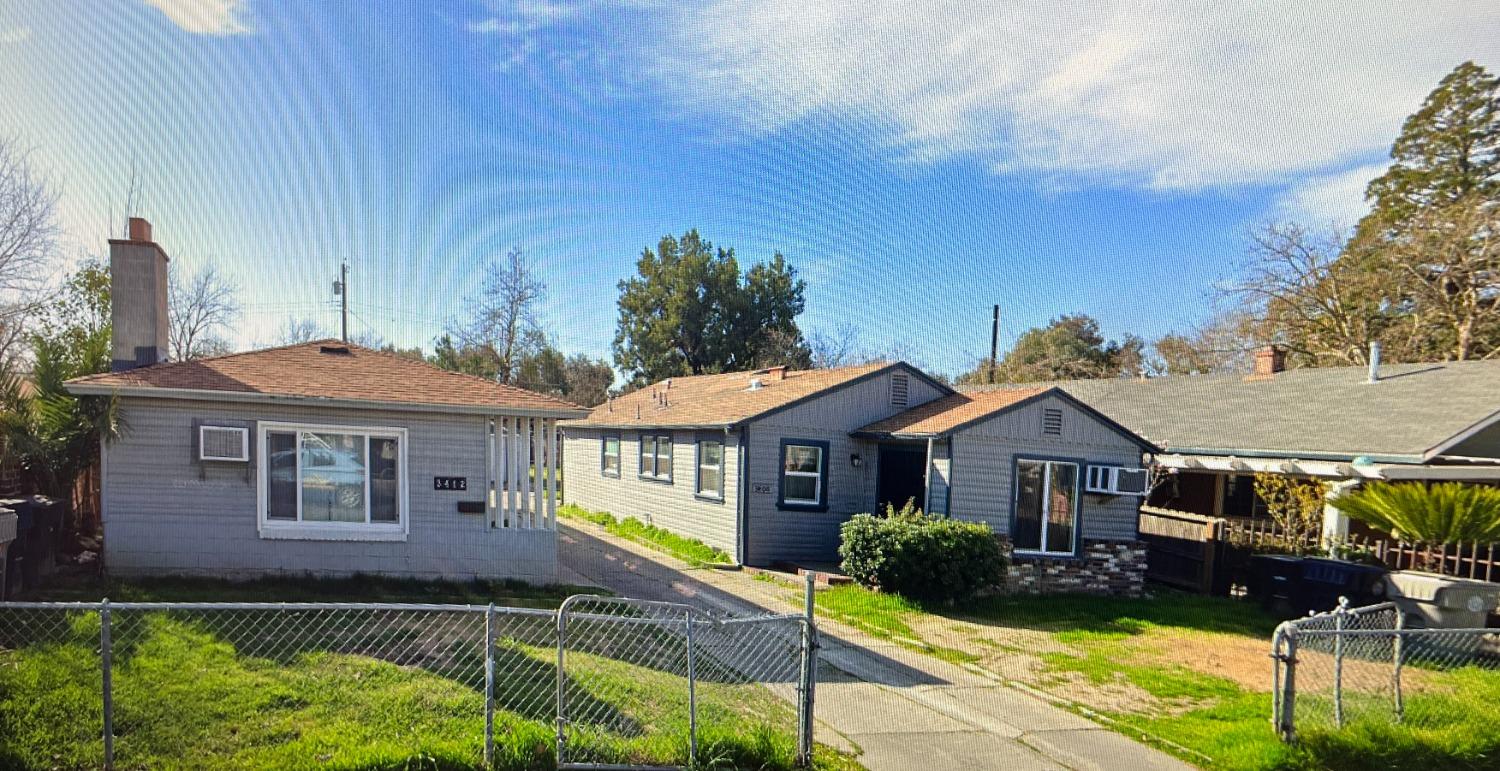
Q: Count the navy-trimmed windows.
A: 5